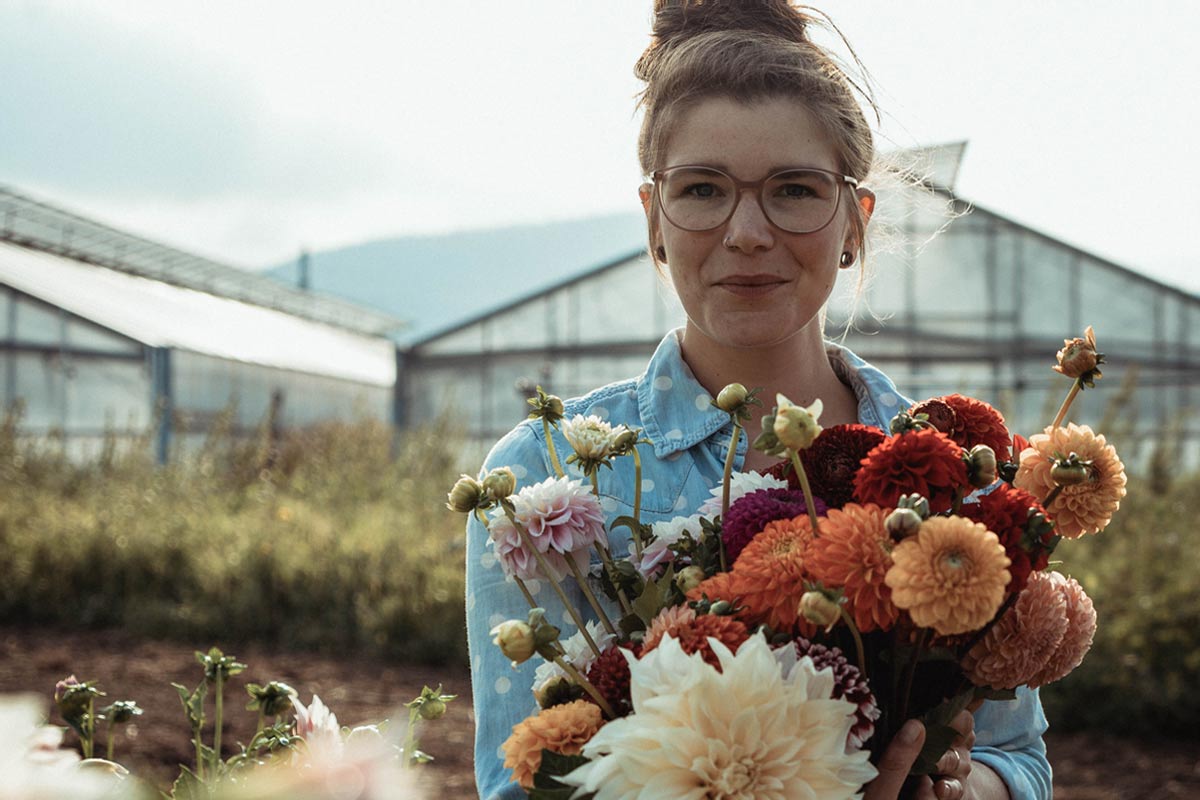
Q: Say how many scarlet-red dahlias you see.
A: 3